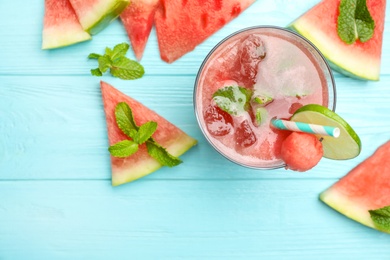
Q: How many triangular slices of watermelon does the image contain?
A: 7